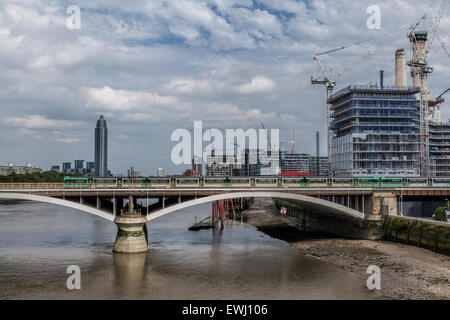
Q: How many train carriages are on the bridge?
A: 5